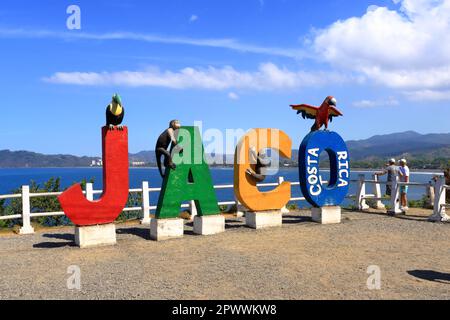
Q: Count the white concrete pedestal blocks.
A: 5